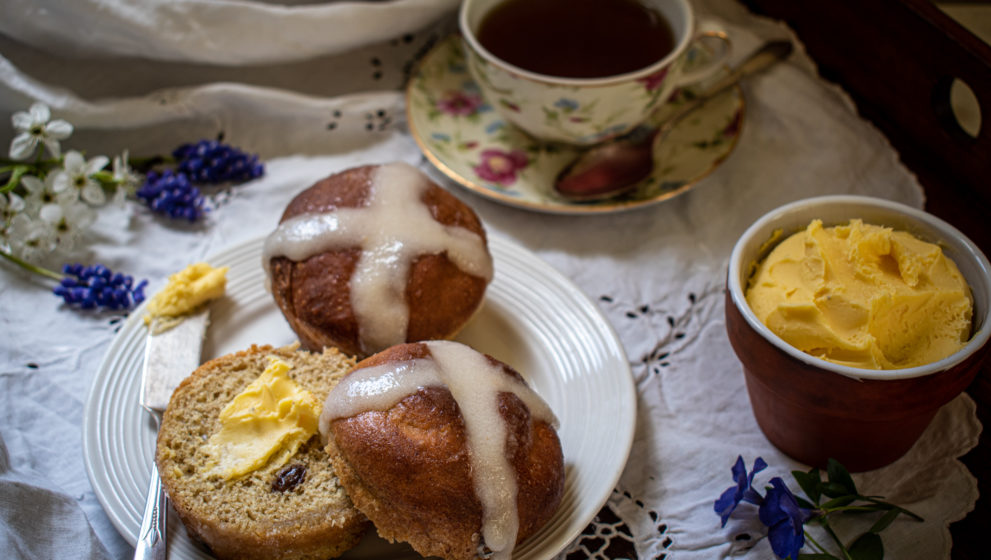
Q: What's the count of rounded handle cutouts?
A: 1